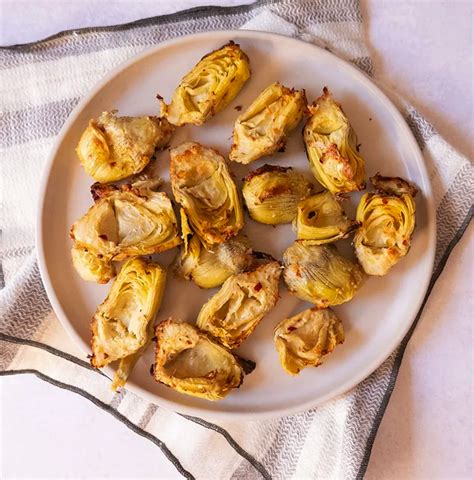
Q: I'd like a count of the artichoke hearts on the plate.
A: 15